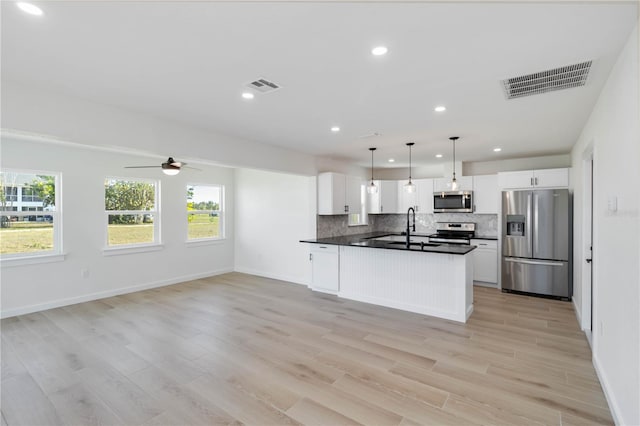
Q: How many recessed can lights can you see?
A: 8